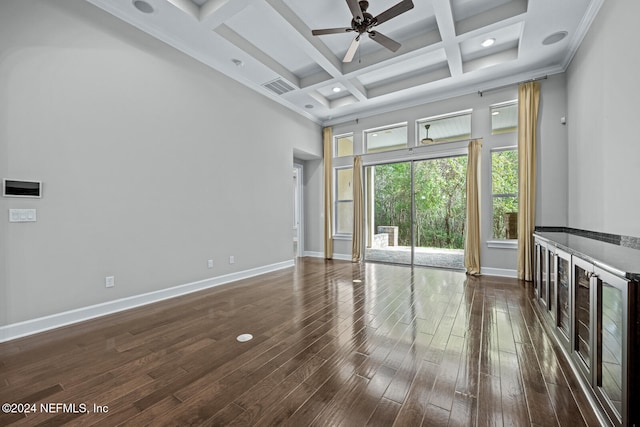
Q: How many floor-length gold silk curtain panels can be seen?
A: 4